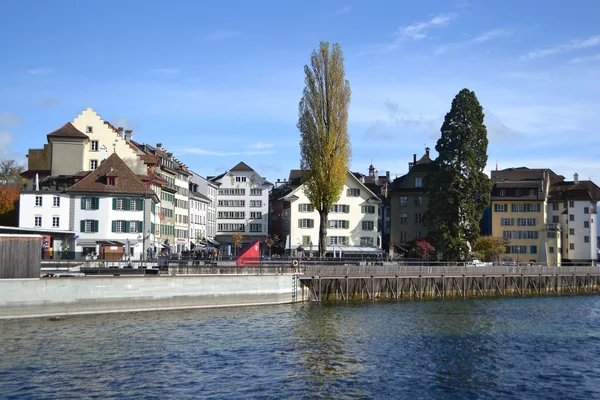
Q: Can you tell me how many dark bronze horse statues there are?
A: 0